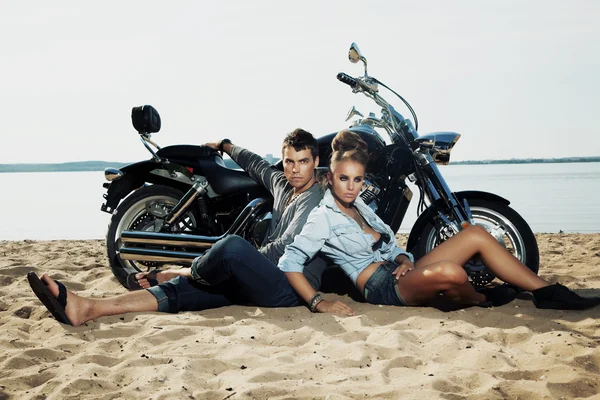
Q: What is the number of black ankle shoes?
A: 2